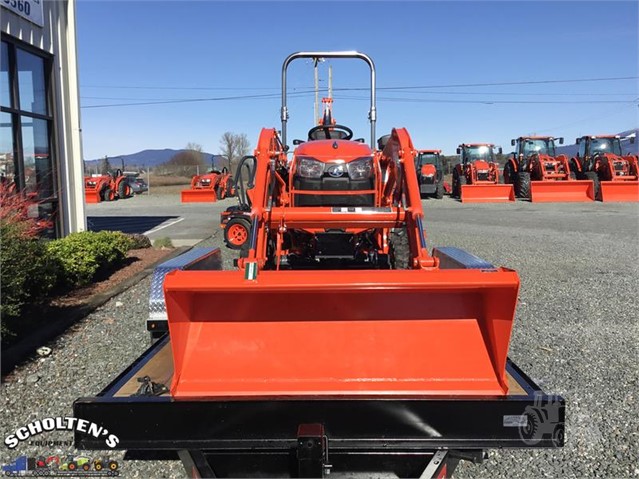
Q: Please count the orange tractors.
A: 7